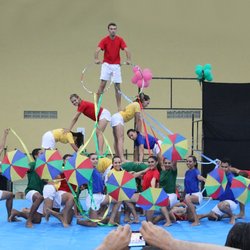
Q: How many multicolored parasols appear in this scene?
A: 8